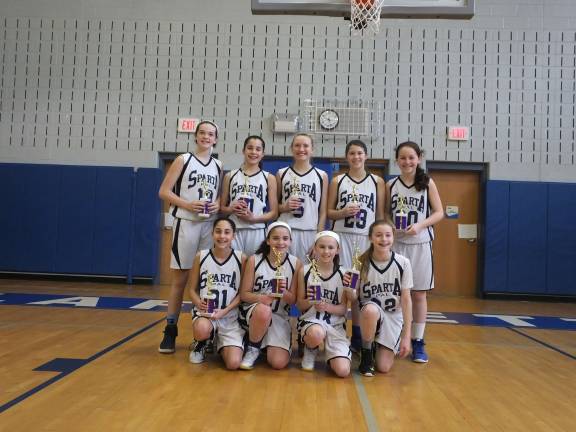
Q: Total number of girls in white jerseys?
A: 9